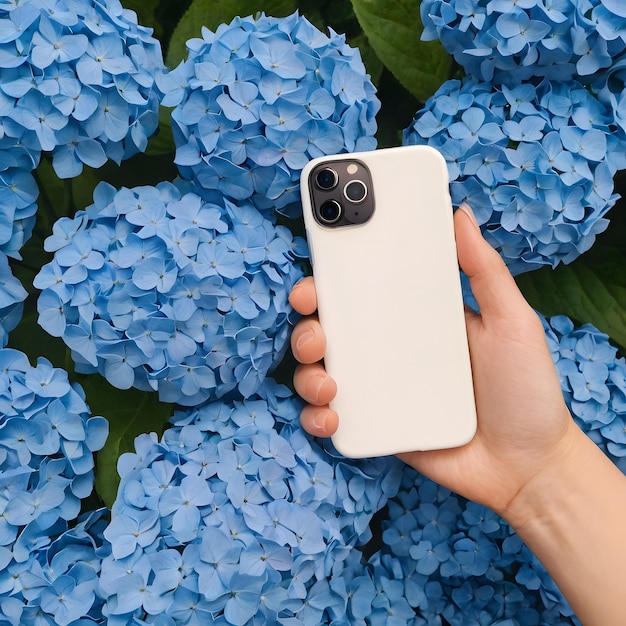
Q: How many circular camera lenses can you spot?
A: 3